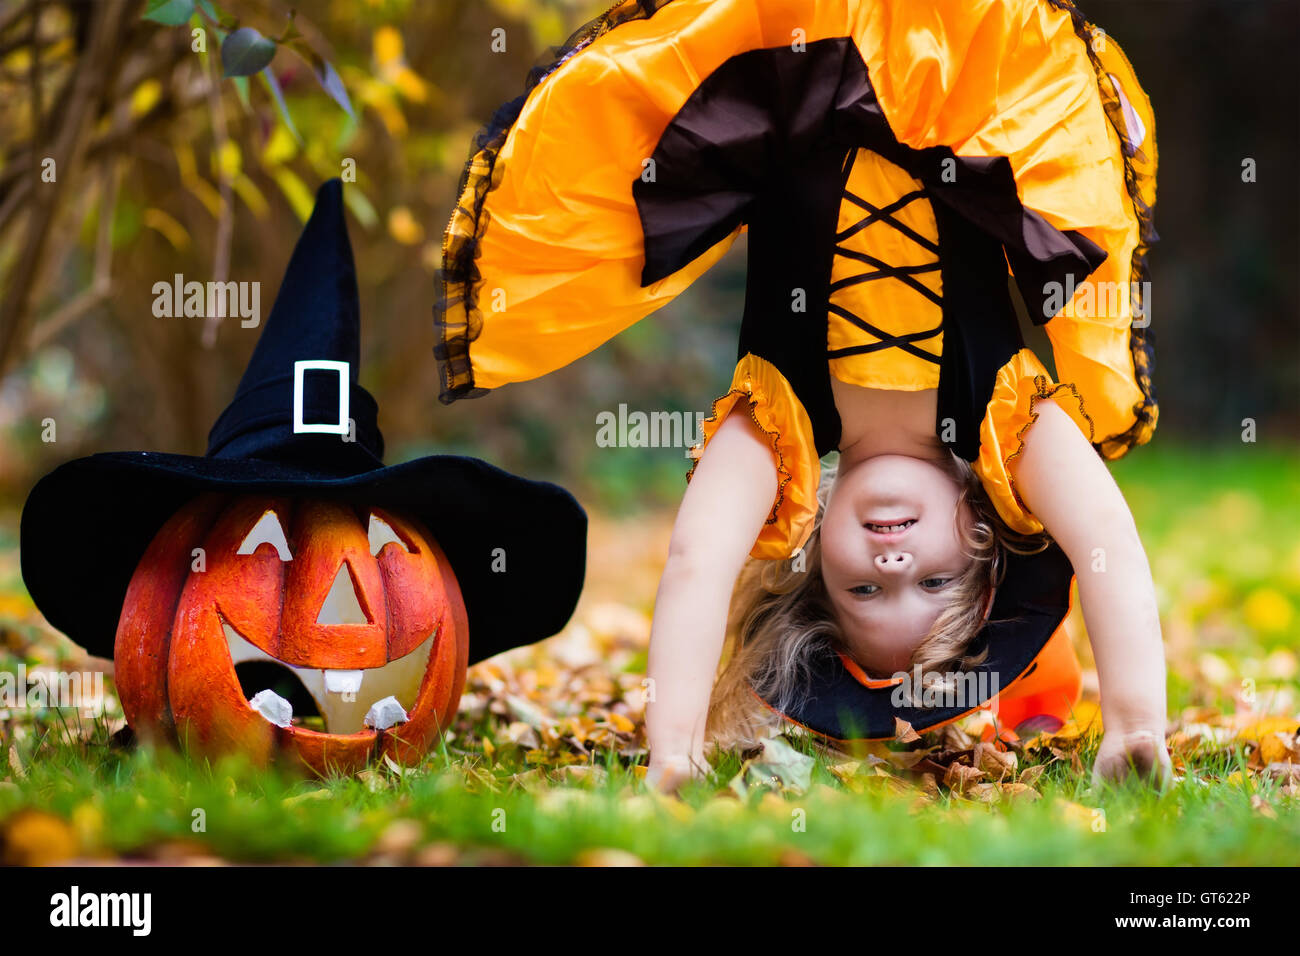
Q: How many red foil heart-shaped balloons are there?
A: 0